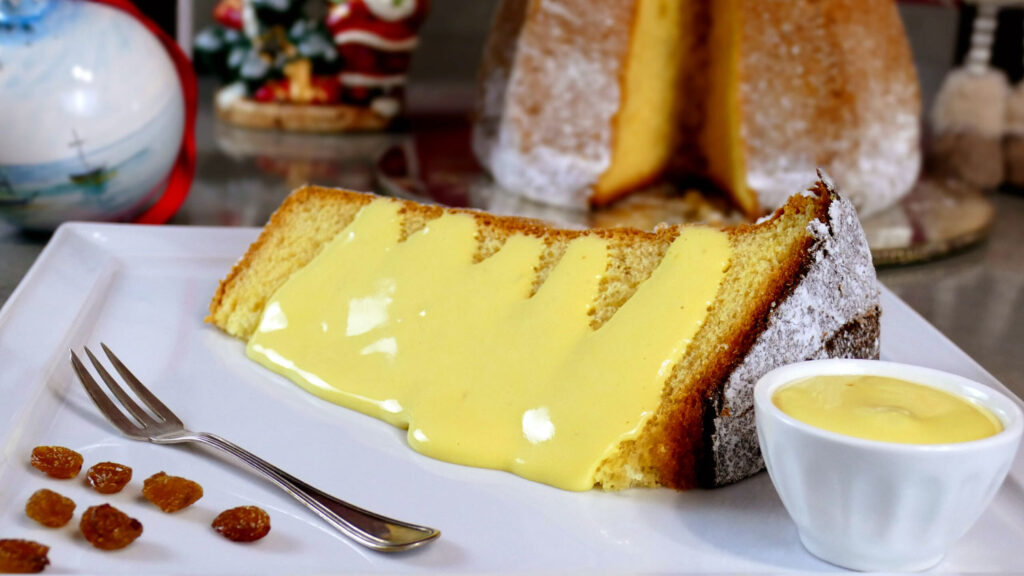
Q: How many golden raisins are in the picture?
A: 7